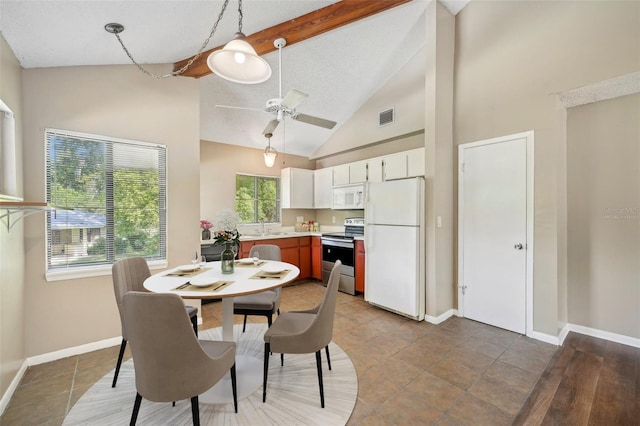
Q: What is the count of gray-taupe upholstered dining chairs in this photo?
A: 4